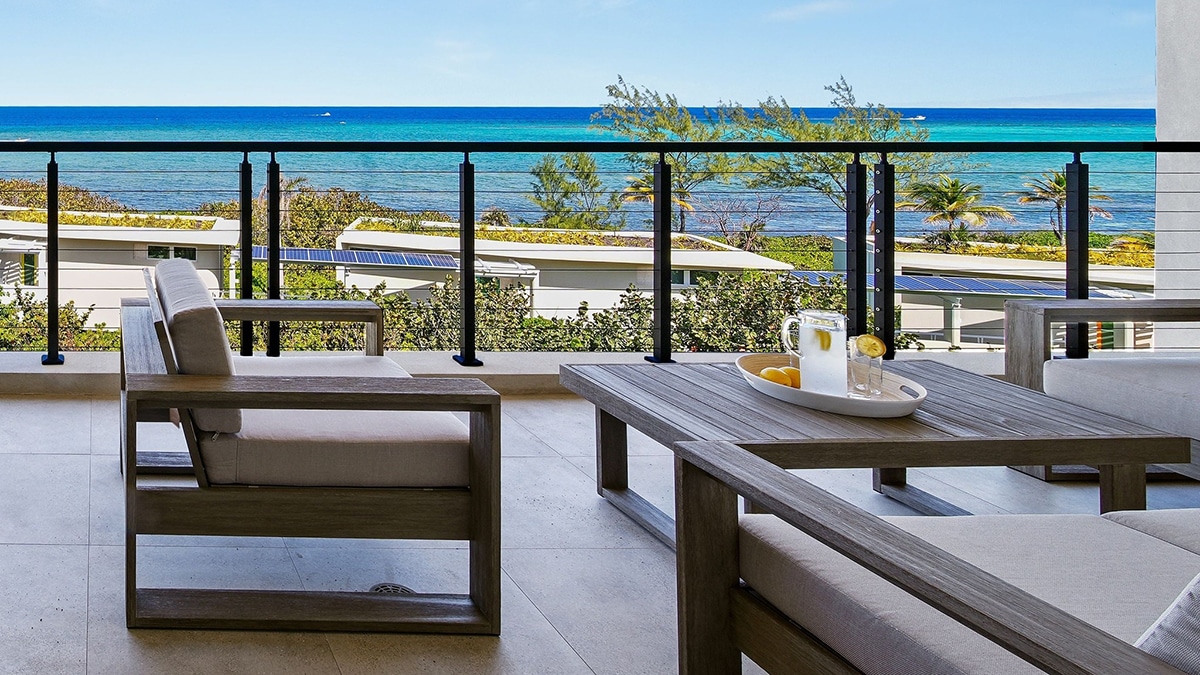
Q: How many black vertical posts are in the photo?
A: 8